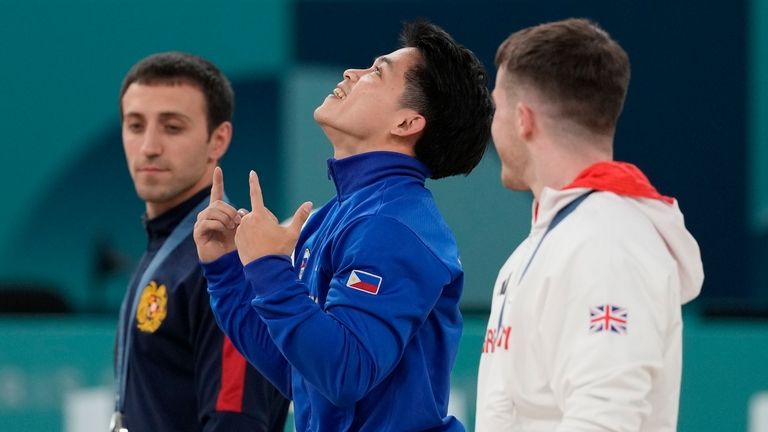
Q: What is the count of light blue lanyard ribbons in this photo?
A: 2